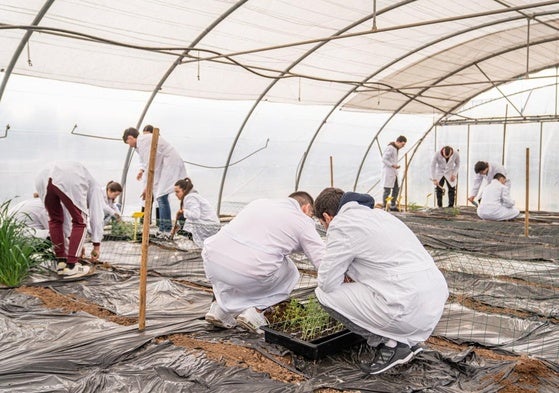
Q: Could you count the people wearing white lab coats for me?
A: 12